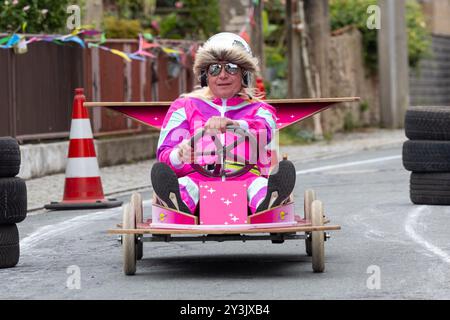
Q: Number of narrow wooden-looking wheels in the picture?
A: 4